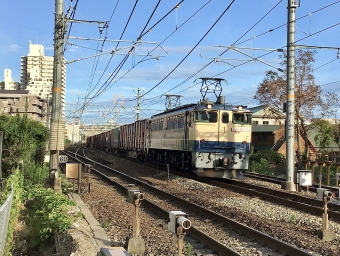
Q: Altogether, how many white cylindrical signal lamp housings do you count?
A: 3